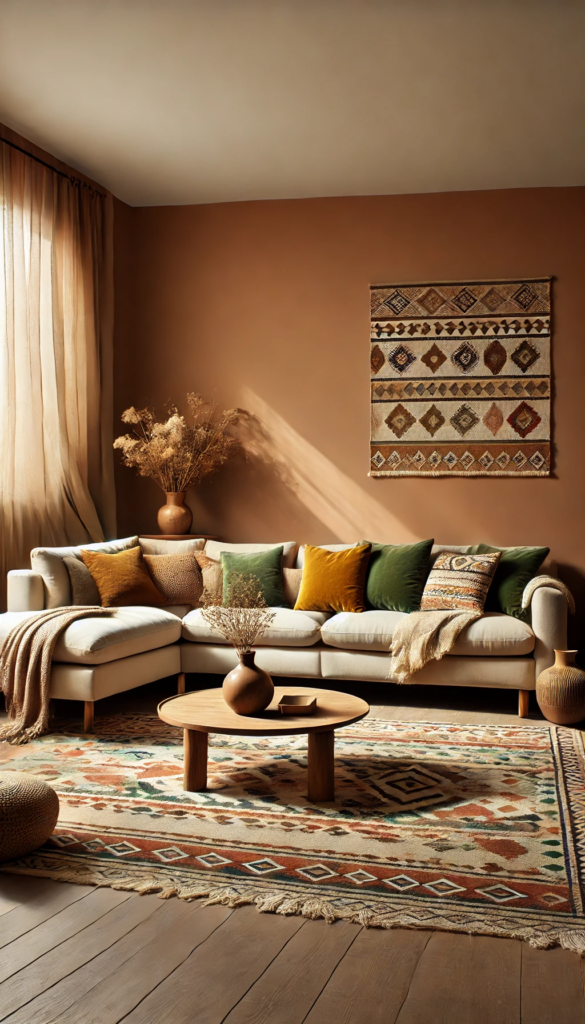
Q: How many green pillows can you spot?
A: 3